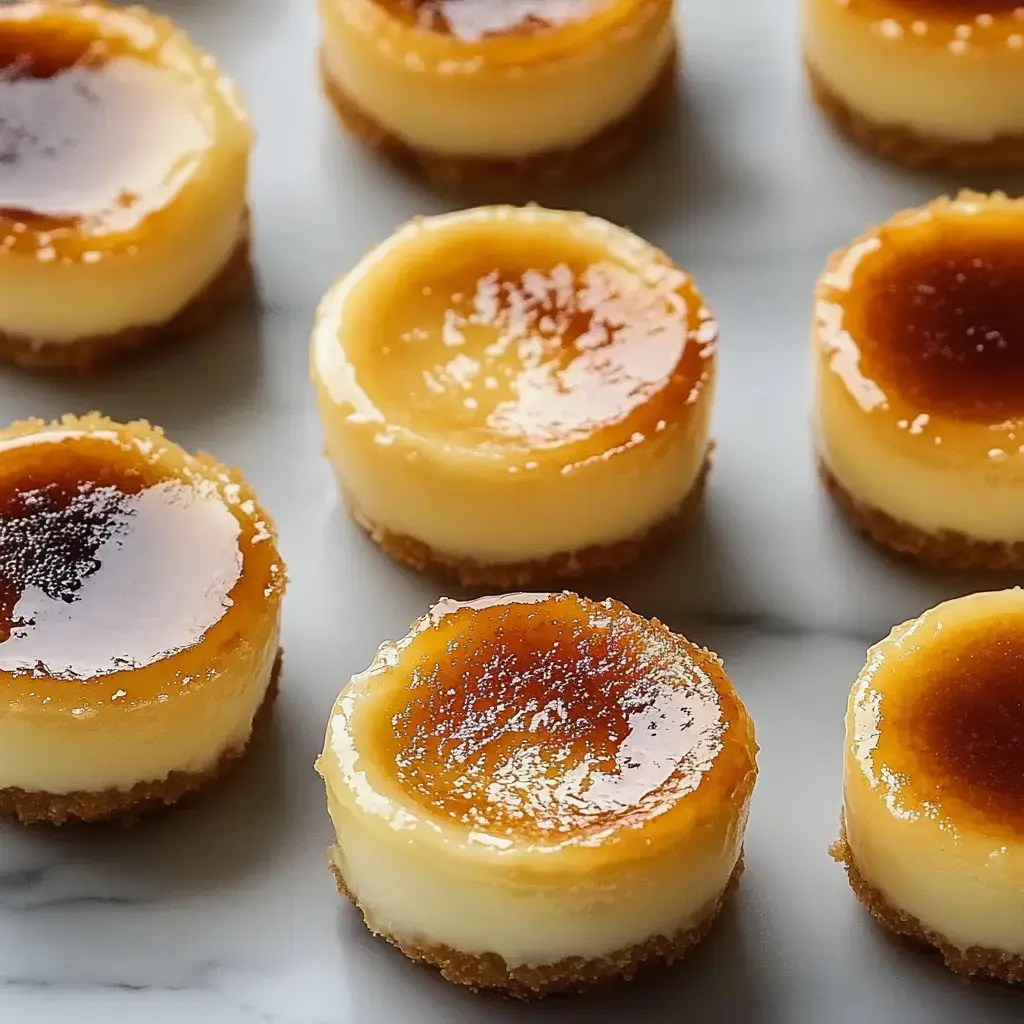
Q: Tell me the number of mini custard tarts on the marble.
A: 8